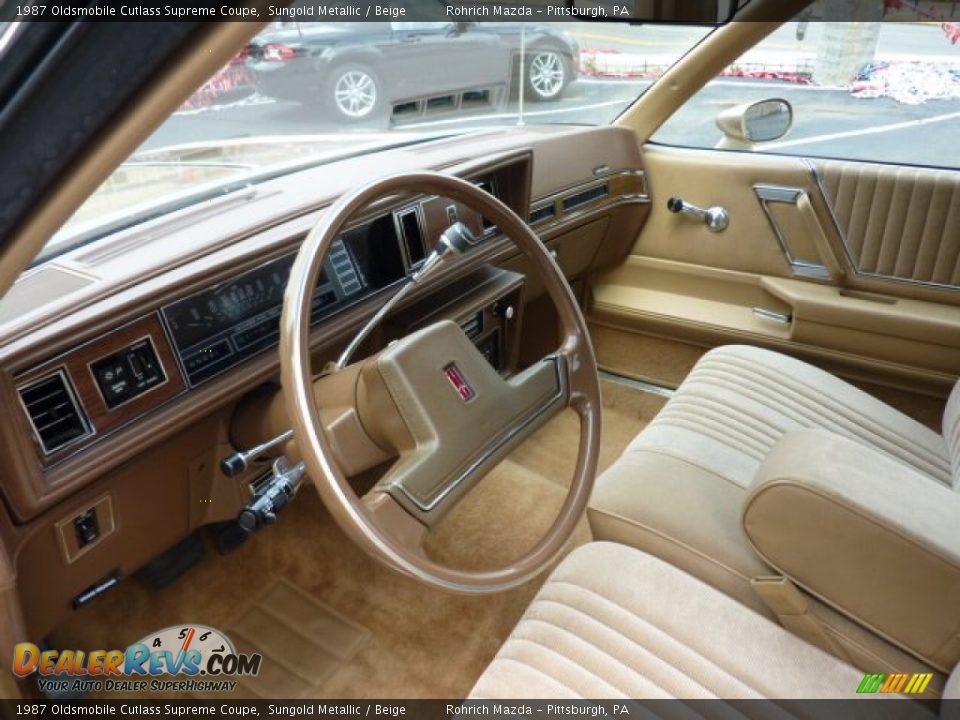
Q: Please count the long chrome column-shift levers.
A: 1